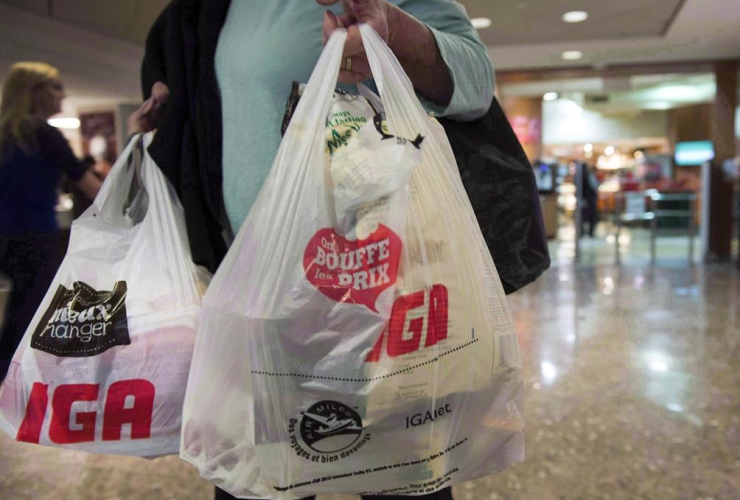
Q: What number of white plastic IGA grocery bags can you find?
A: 2